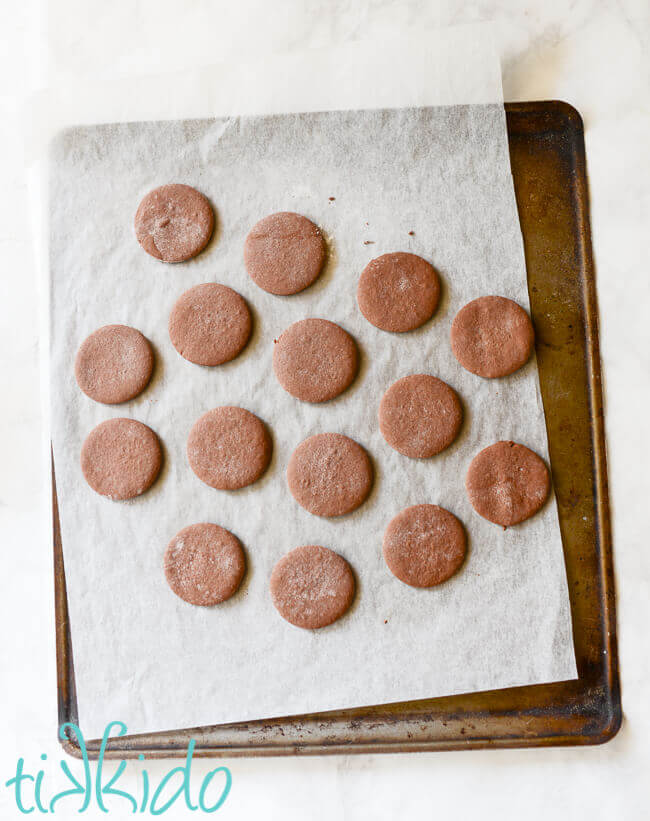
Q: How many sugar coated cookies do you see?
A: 15